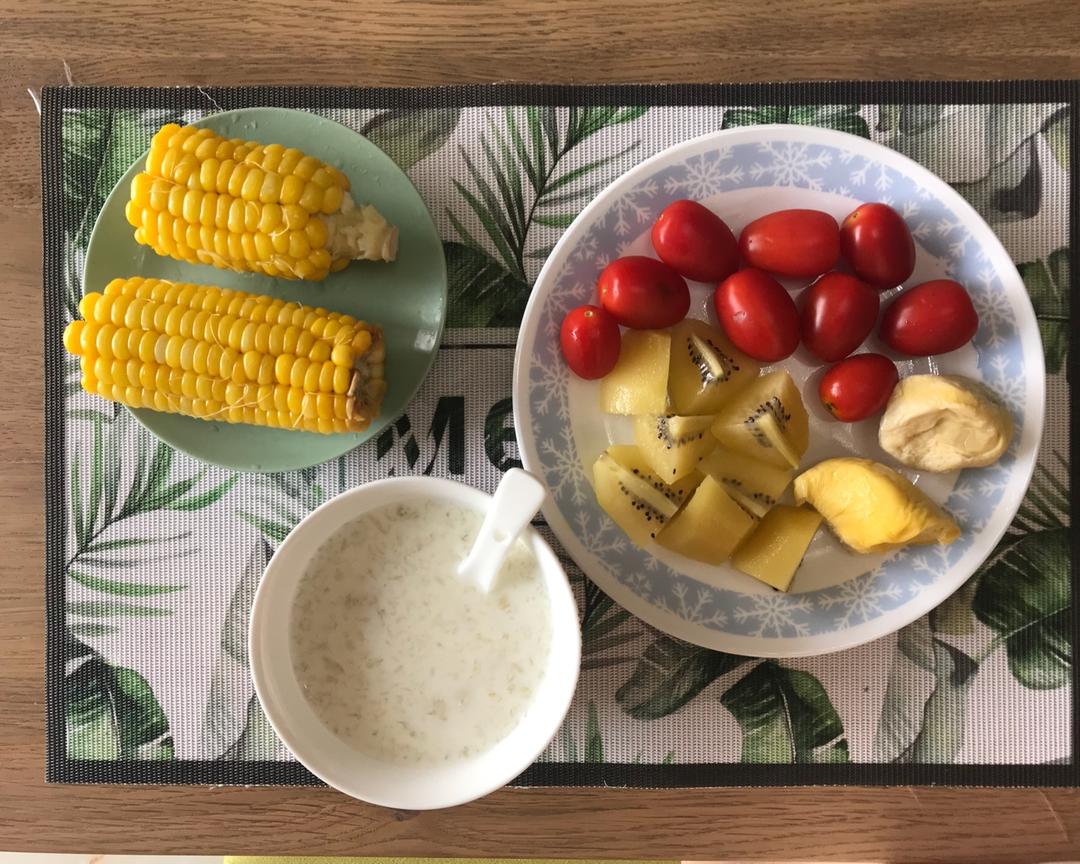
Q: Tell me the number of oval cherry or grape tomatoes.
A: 9